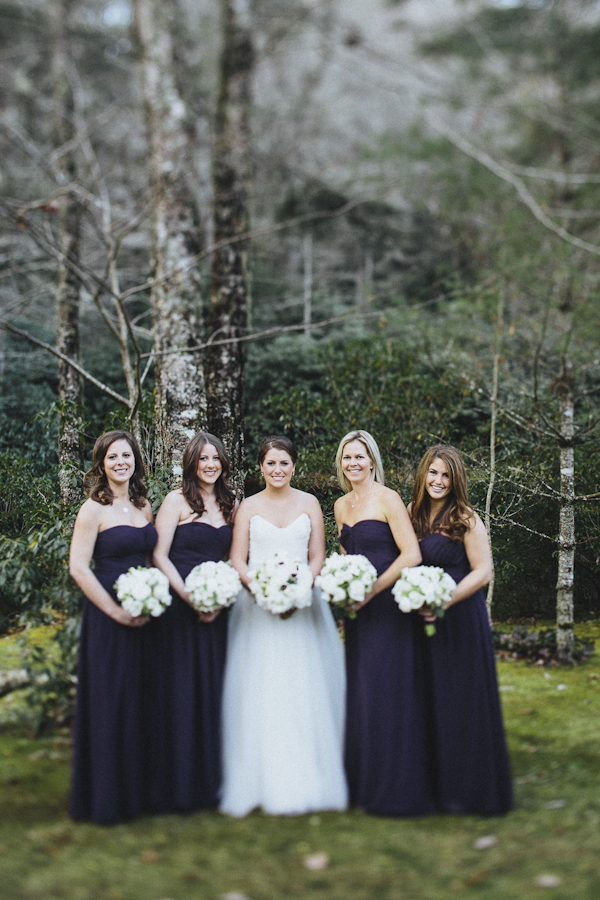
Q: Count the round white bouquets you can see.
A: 5